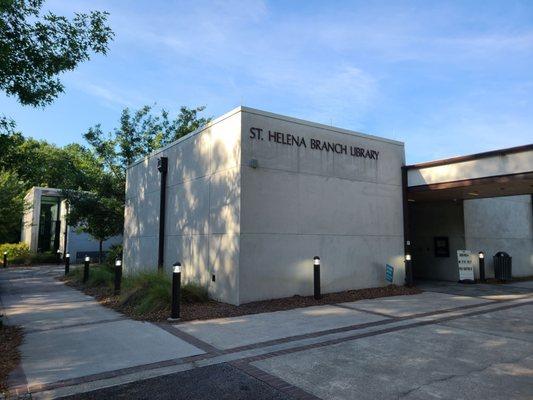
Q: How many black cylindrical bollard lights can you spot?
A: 9